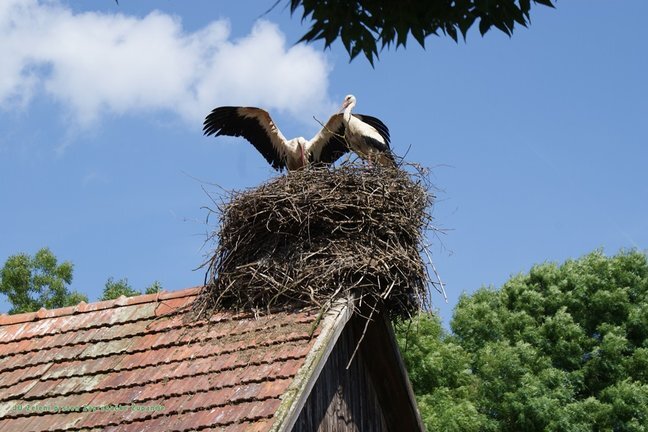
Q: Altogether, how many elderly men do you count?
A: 0